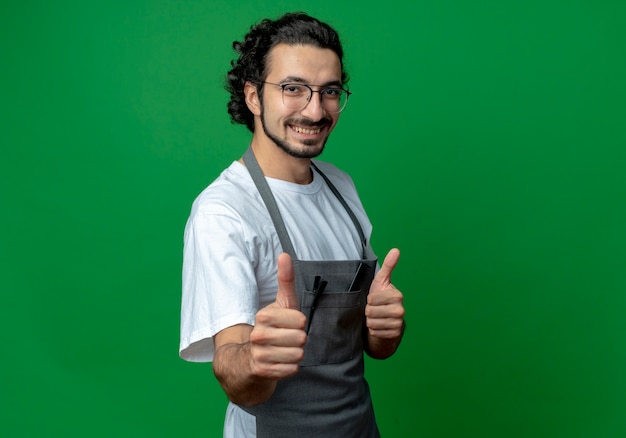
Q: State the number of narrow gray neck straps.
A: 2